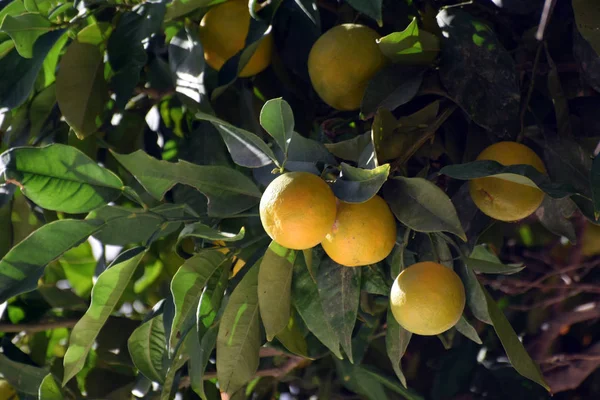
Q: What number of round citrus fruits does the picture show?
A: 6